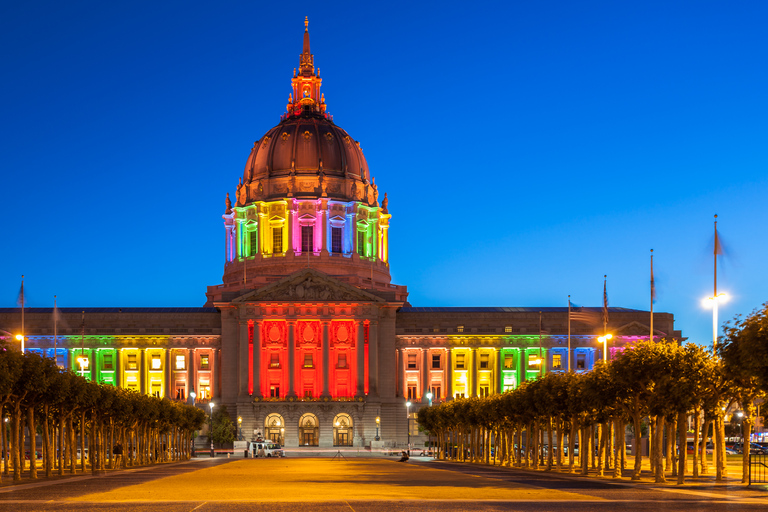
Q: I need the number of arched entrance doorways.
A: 3